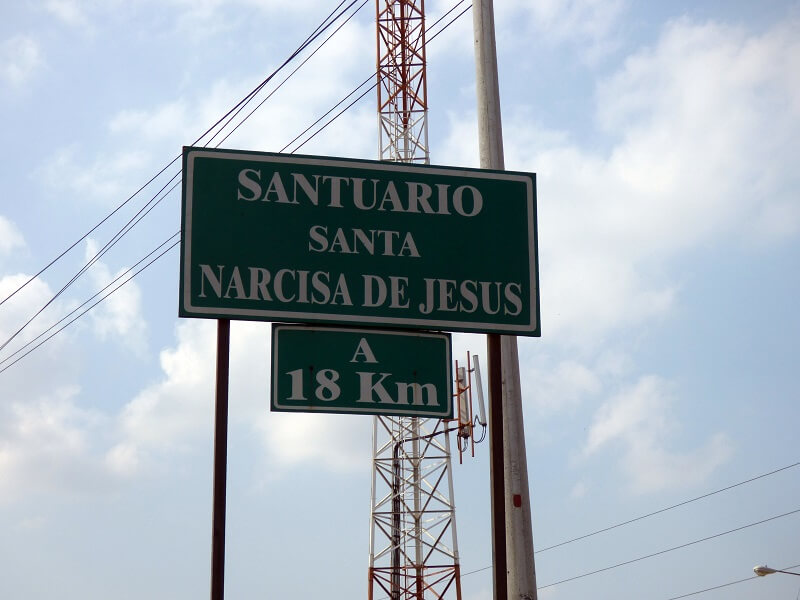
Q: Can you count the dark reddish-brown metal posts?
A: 2